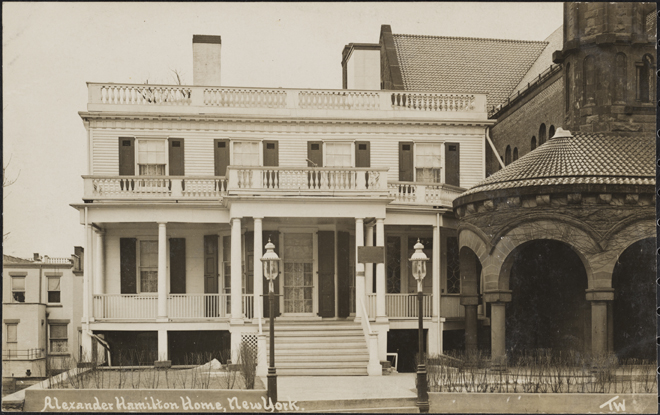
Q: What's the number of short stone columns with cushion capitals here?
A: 3